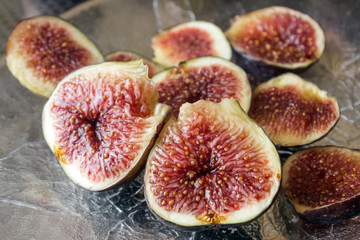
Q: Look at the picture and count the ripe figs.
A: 9